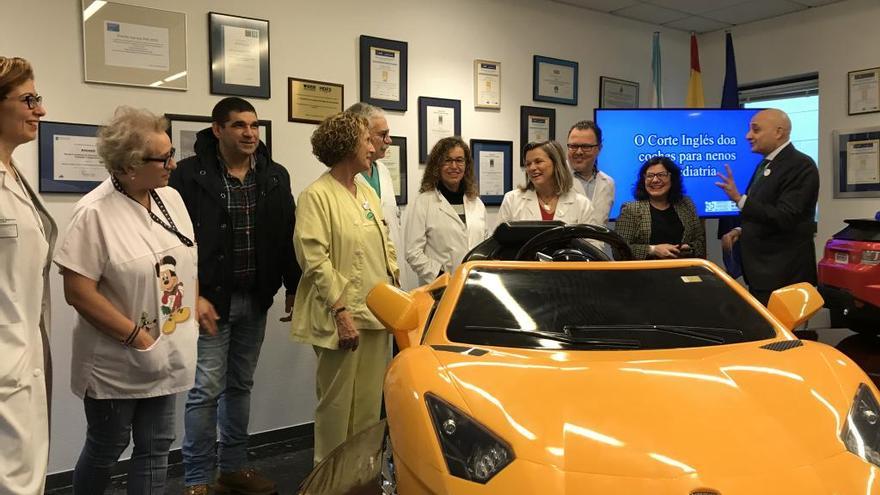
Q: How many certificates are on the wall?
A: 15